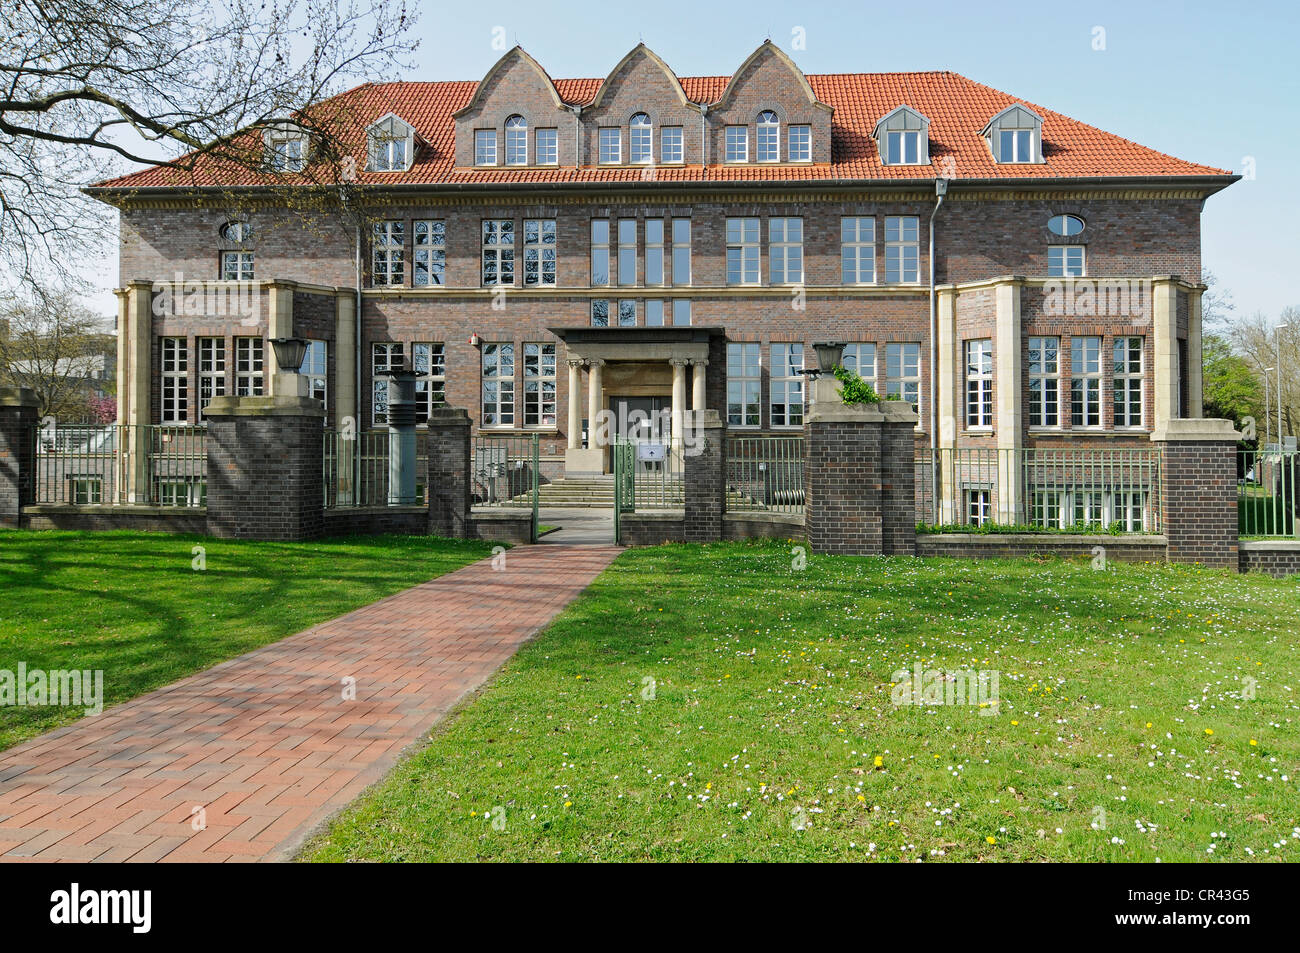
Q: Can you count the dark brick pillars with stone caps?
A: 6